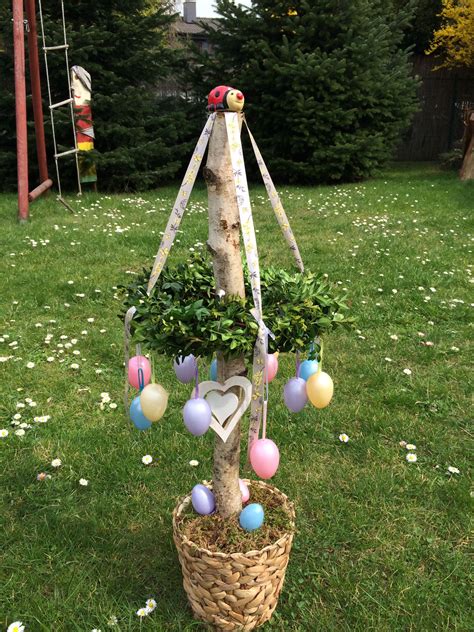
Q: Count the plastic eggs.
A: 14